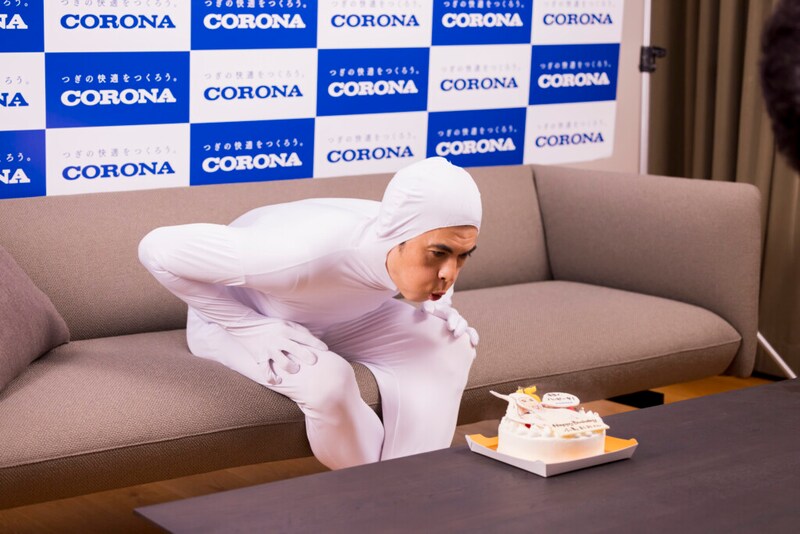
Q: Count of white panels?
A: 9